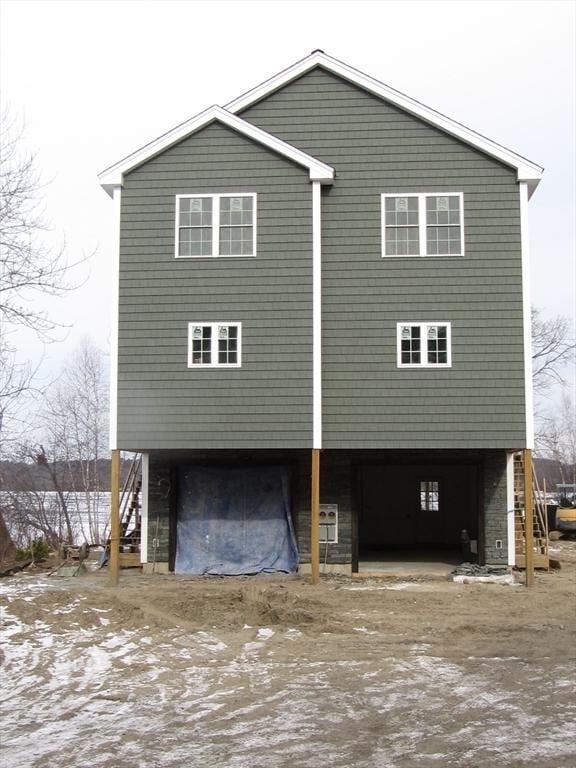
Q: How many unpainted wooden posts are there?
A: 3